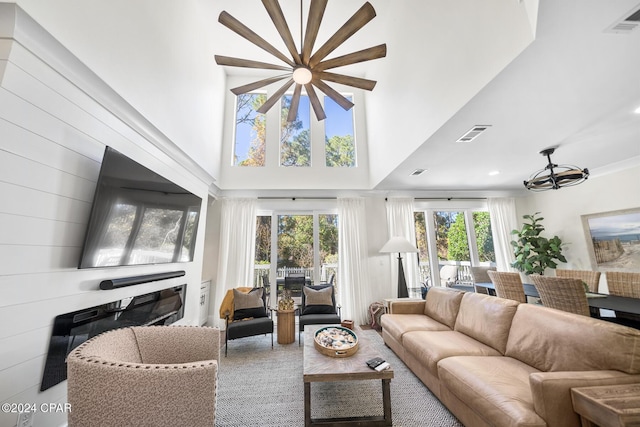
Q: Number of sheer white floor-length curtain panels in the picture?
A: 4